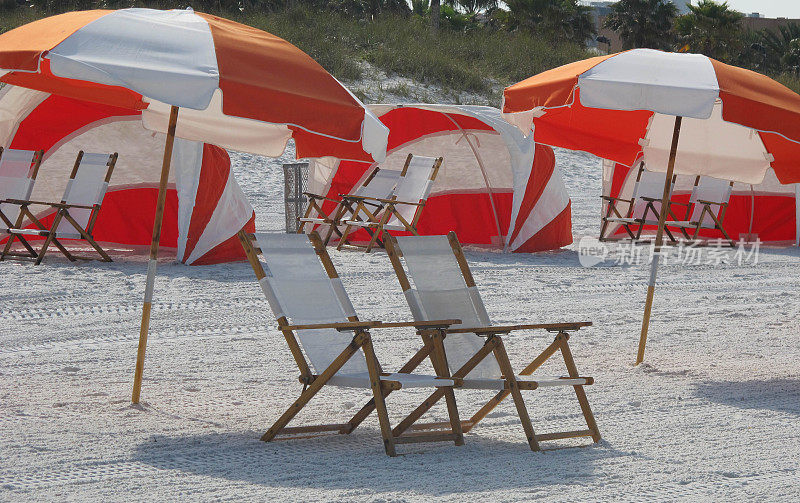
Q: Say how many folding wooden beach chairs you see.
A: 8